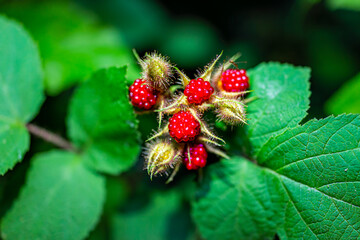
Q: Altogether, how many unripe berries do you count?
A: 3